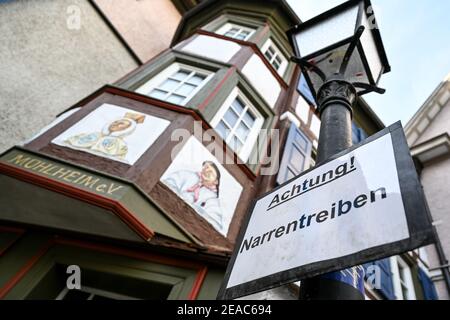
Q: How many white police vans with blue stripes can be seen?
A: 0